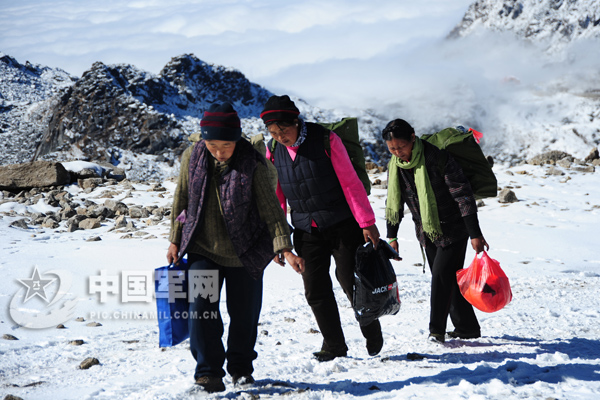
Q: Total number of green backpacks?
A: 2